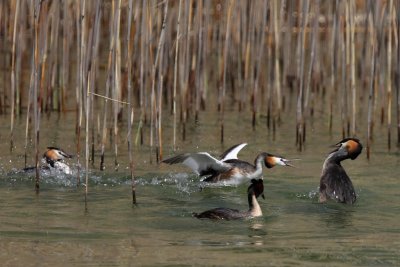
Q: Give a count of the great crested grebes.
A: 4